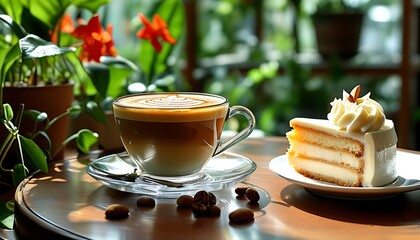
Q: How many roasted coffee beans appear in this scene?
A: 10